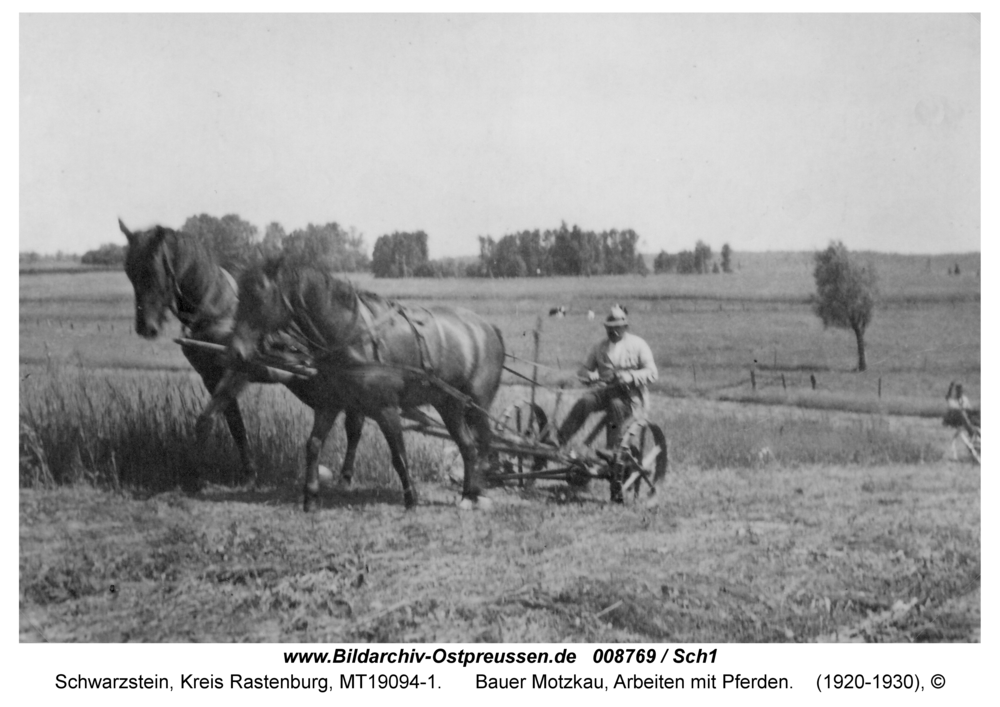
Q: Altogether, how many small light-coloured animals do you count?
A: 2